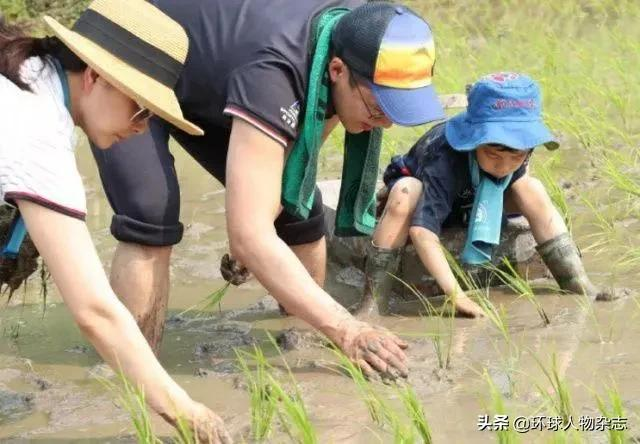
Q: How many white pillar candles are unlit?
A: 0